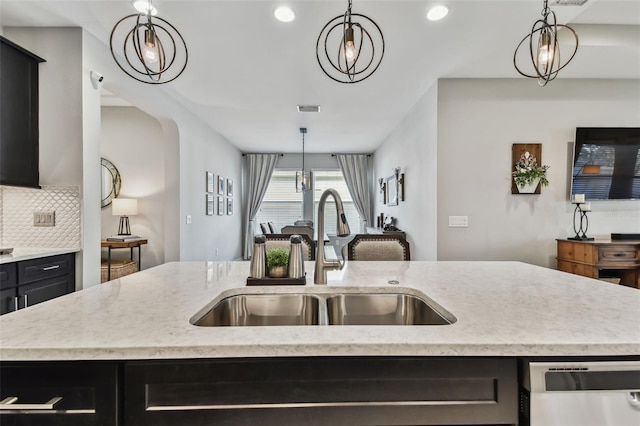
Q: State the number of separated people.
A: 0